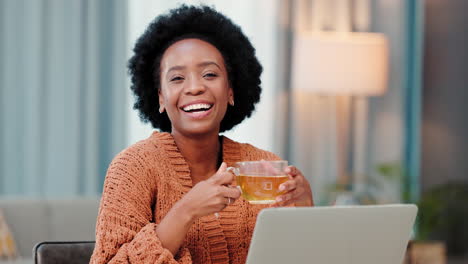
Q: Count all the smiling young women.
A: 1